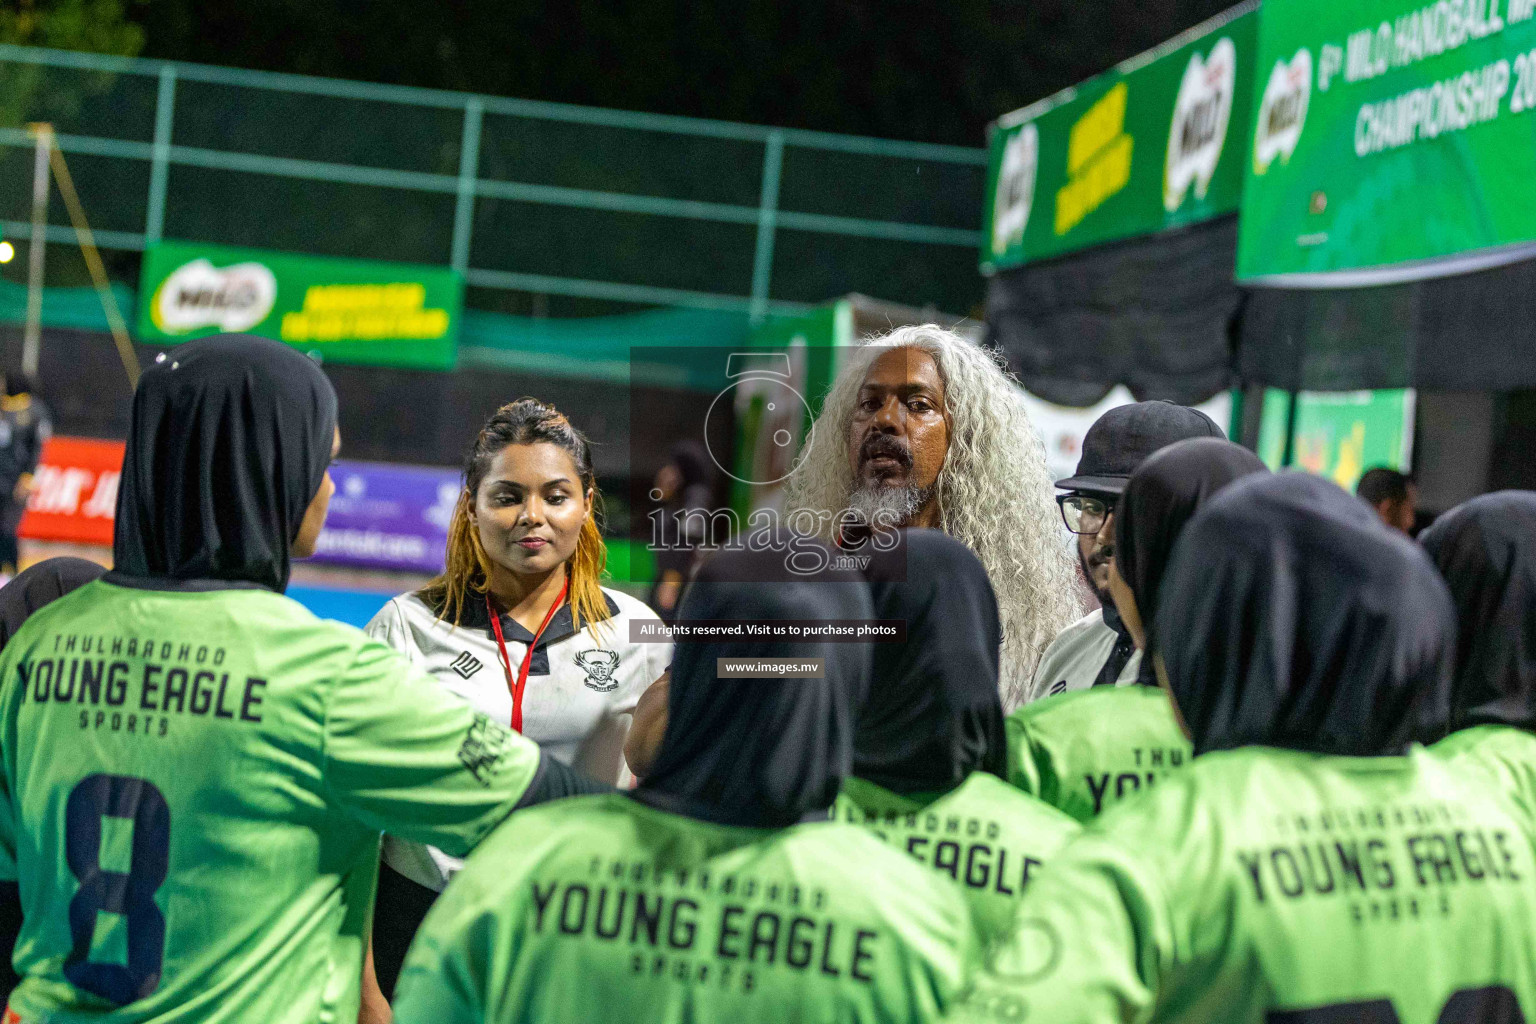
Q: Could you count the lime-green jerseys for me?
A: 6